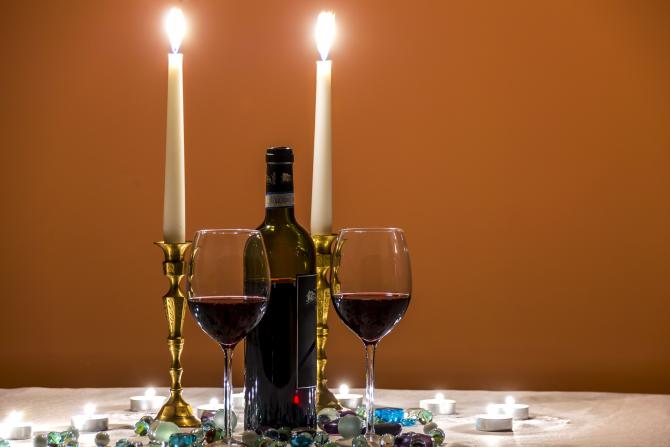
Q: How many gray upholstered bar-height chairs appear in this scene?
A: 0